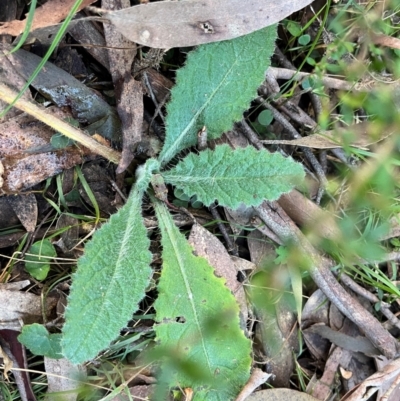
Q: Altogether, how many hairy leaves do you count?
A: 4